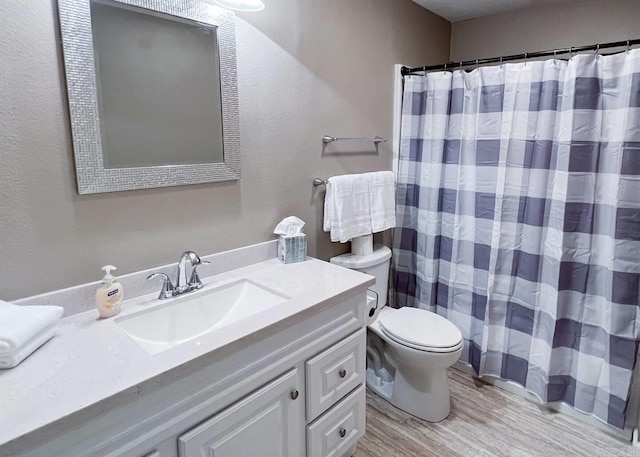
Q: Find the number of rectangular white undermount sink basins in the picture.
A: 1